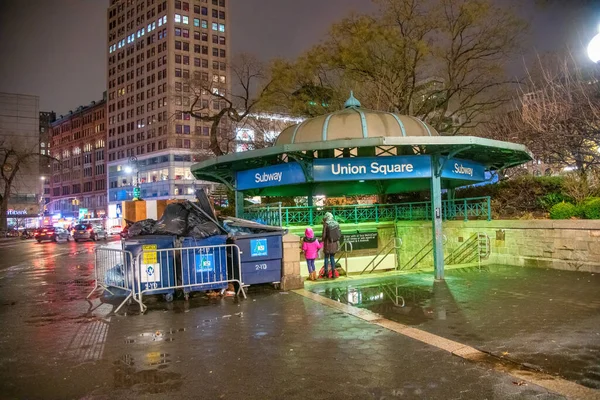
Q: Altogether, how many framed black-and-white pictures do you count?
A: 0